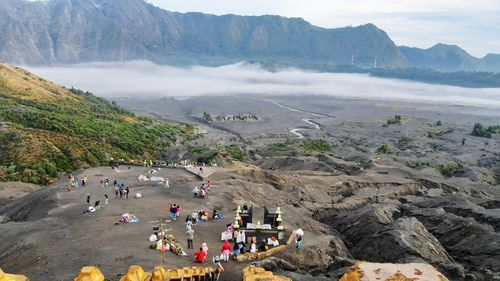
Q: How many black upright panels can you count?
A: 2